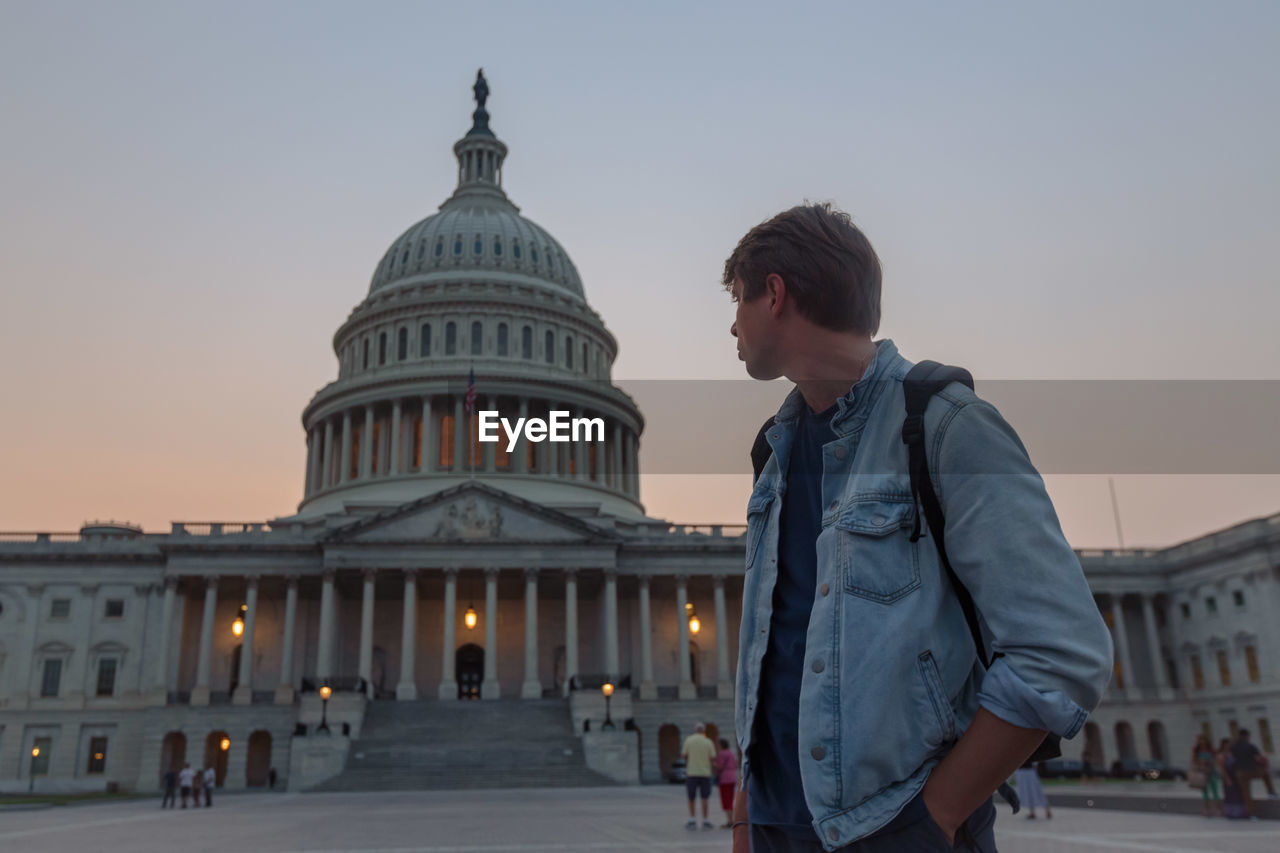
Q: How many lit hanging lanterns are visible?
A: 3